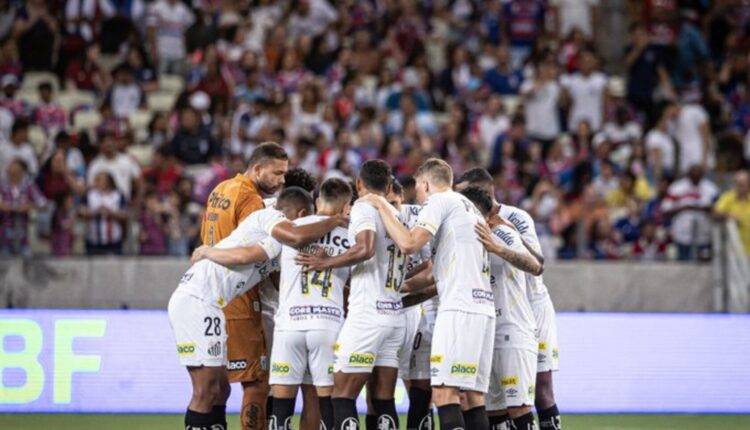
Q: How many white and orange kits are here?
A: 11